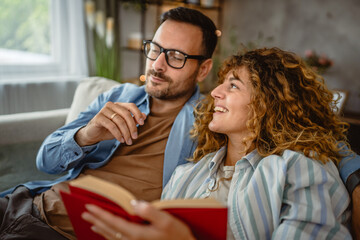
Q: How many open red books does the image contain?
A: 1